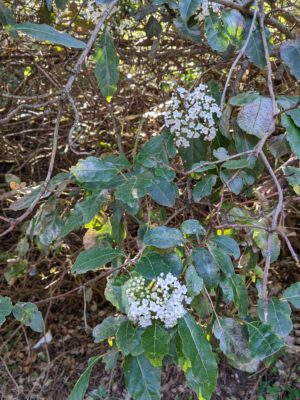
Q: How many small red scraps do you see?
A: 0